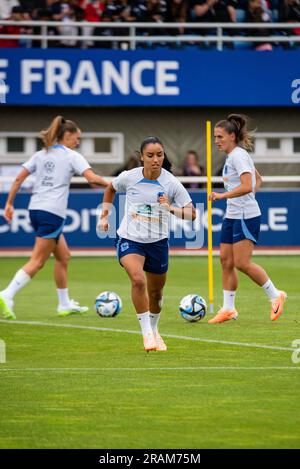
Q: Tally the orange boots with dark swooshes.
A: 1